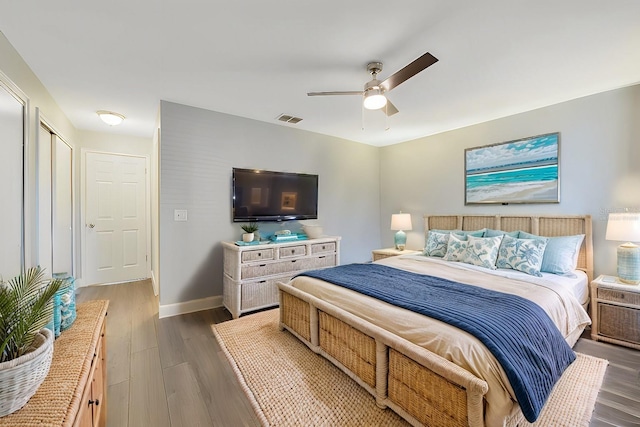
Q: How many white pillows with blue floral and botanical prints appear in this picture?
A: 4